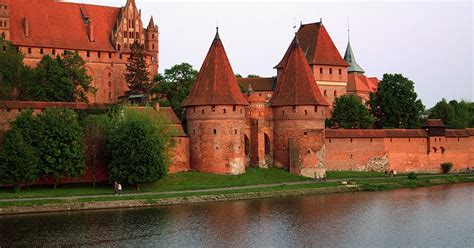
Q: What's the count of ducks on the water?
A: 0